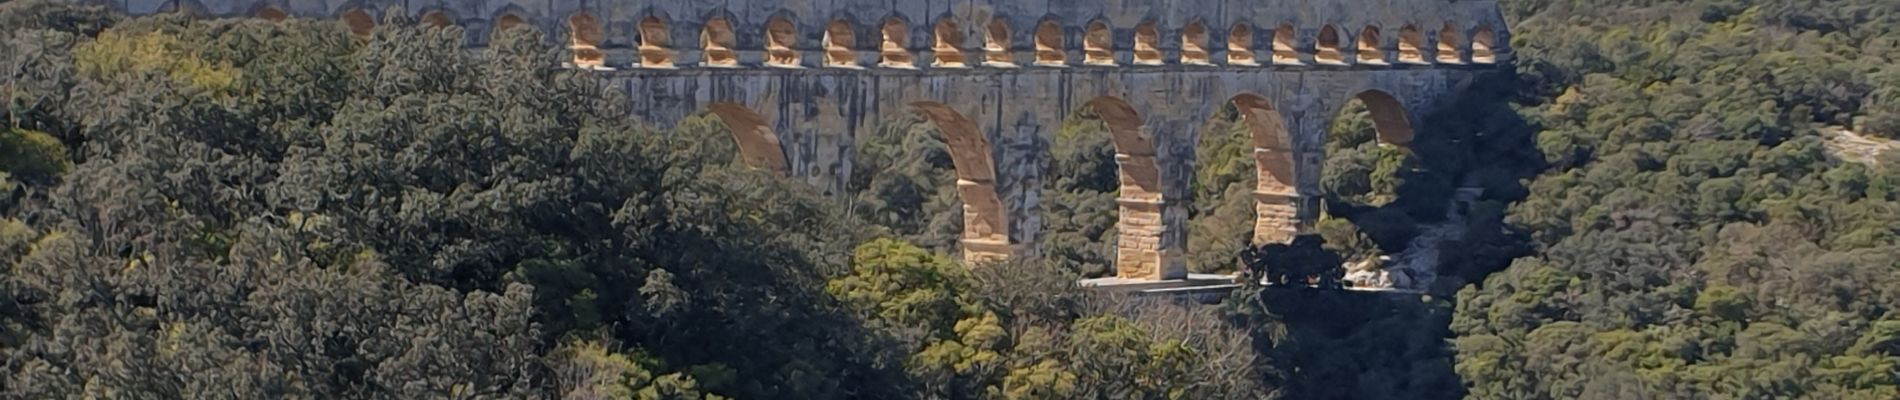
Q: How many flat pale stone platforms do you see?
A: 1